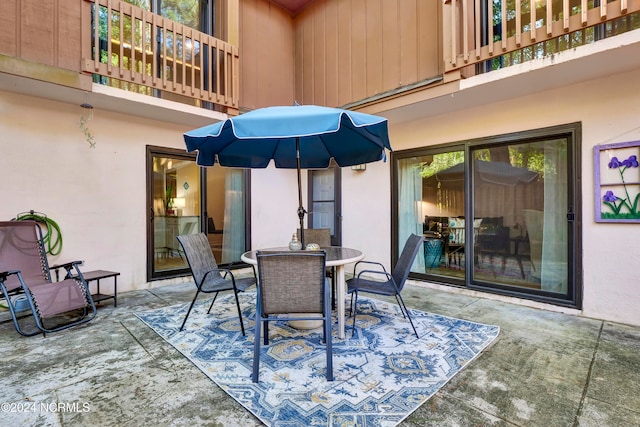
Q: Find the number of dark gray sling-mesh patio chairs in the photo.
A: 4